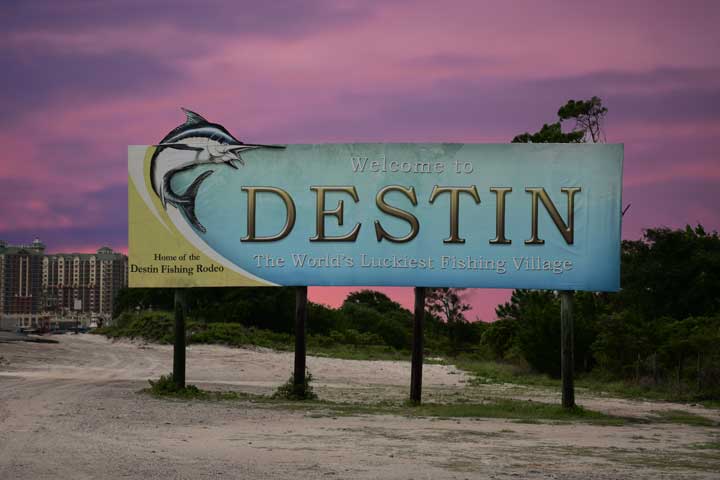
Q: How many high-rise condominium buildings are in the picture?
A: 2